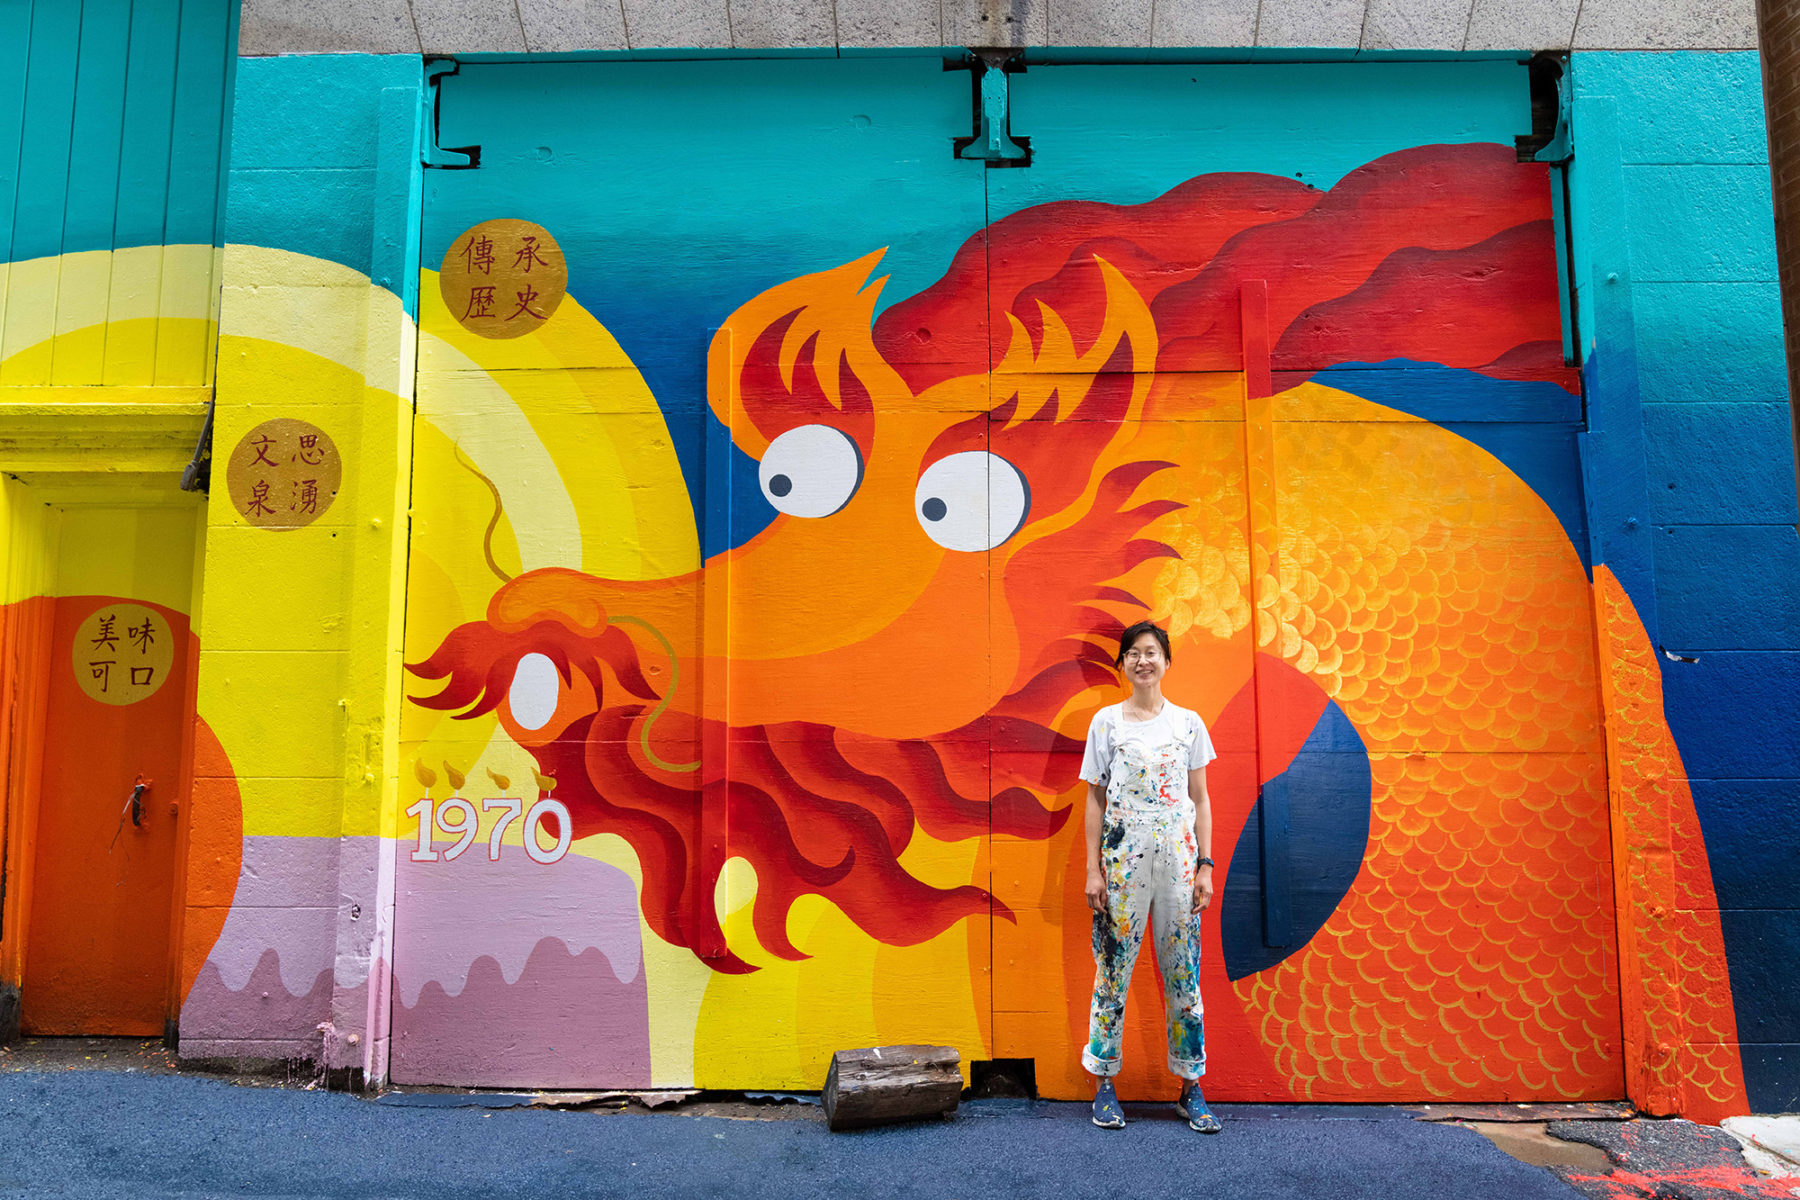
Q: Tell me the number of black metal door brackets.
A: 3